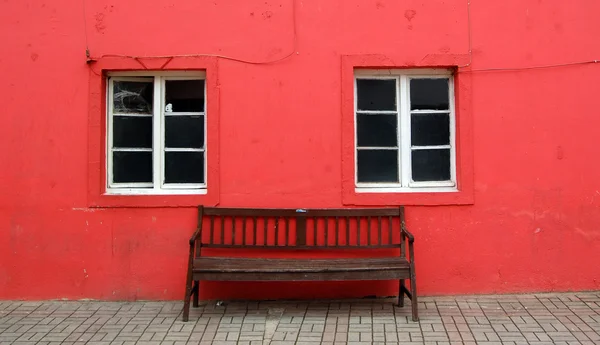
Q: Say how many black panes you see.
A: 12